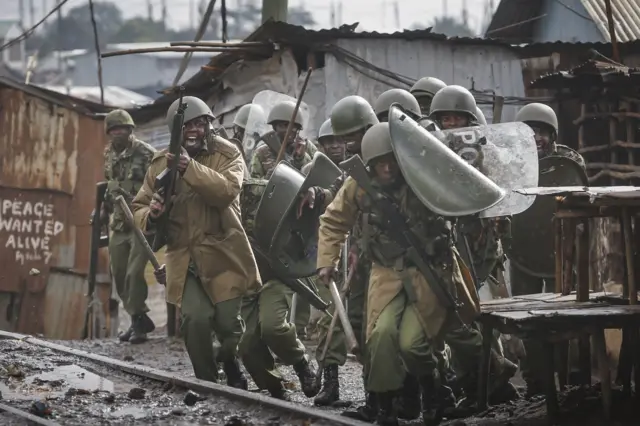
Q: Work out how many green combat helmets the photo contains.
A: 12